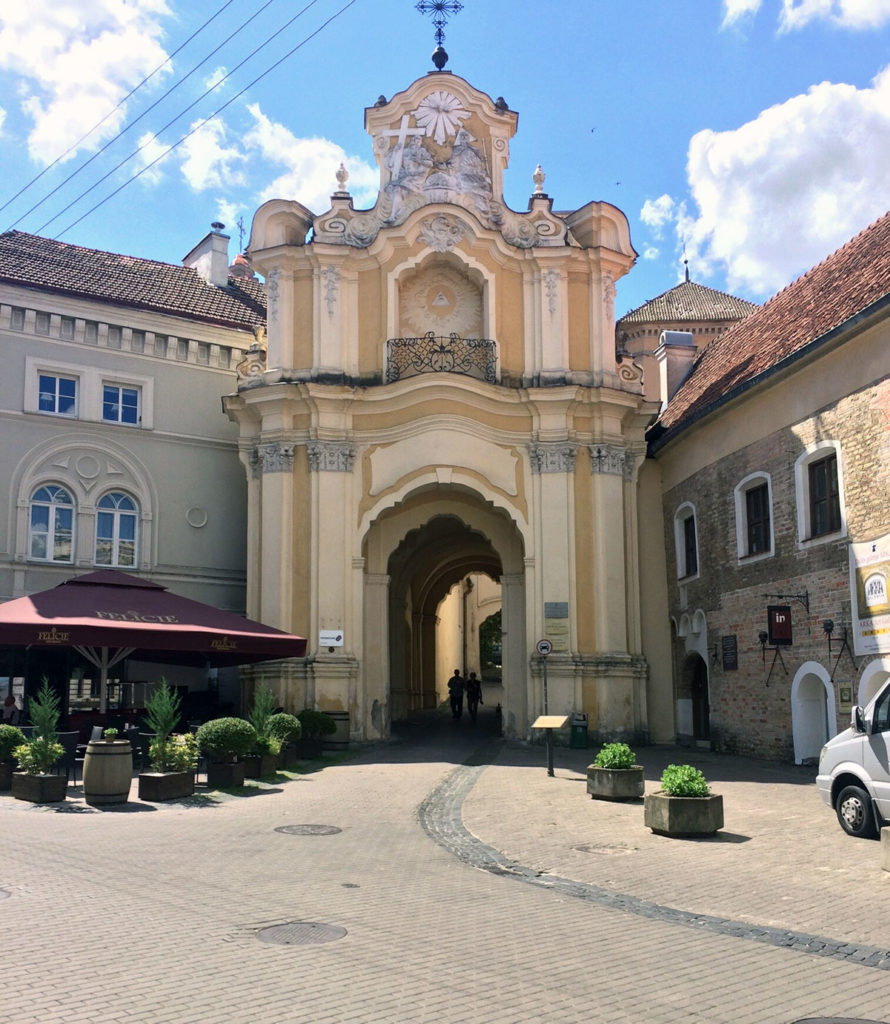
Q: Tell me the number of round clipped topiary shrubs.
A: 4